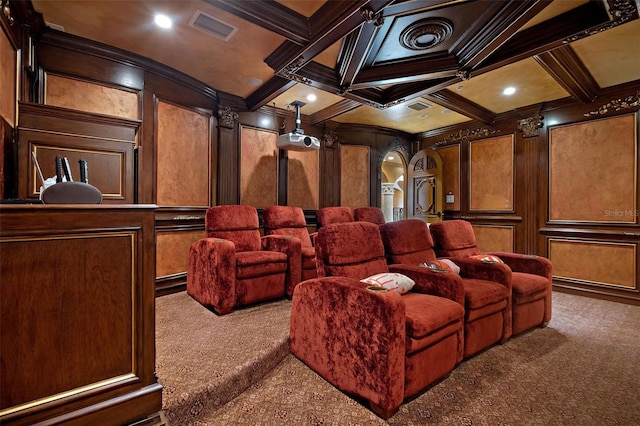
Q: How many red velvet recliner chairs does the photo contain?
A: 7